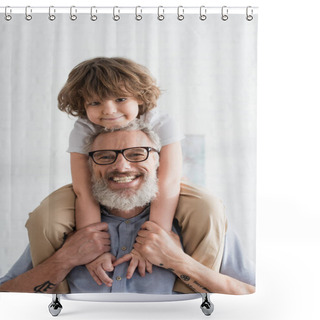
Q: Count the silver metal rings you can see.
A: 12